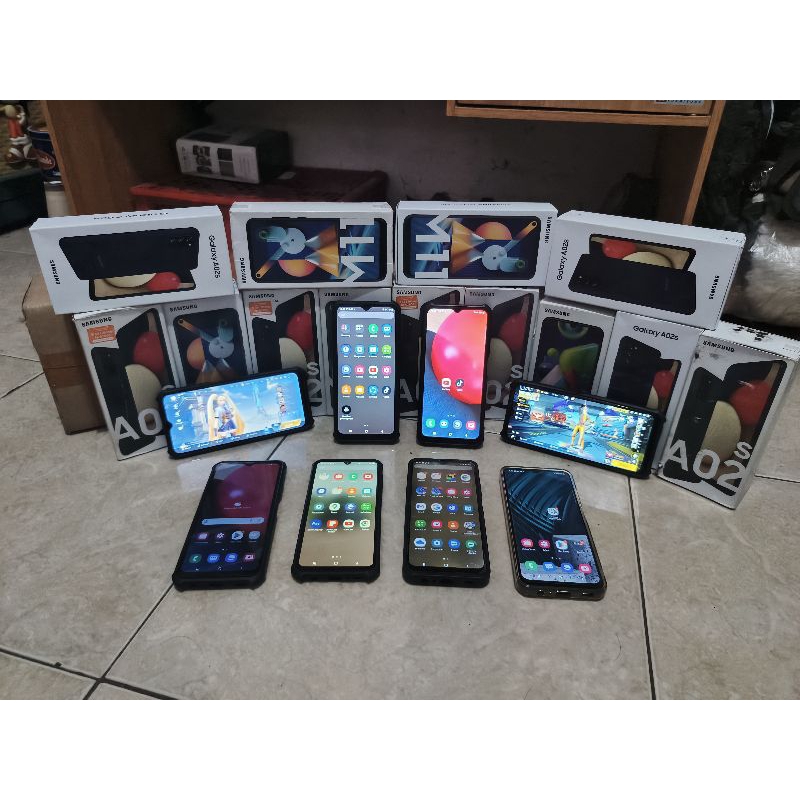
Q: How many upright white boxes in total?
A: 9